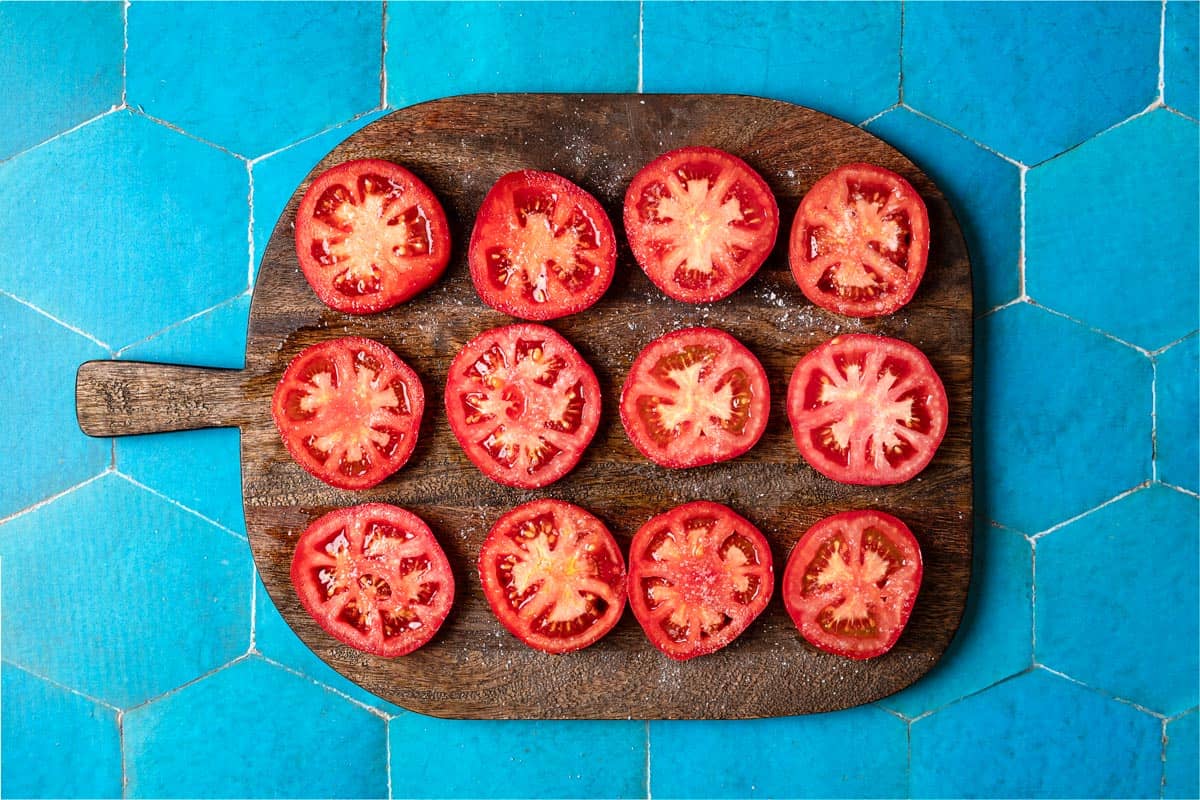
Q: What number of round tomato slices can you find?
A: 12